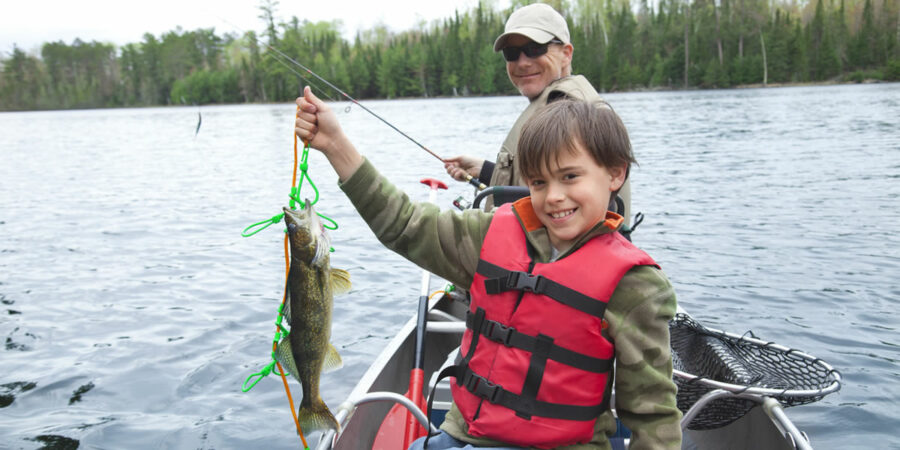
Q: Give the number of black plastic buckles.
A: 3